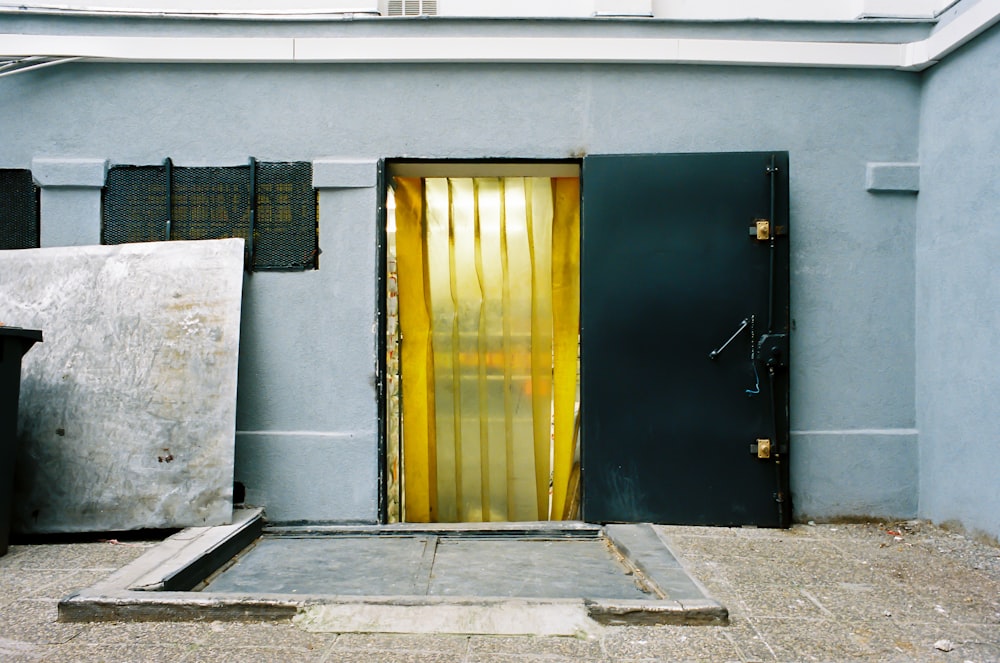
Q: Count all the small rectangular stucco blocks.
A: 3